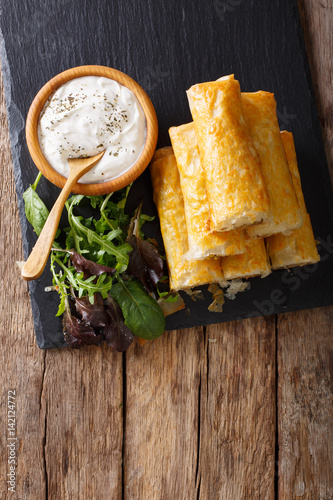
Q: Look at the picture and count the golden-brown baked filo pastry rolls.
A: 6